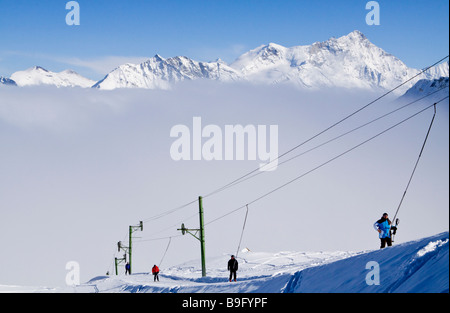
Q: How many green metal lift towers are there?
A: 3